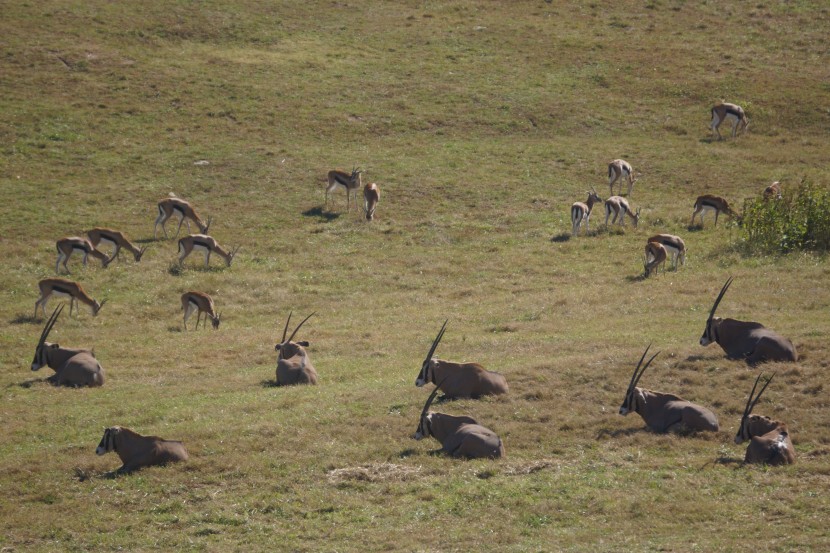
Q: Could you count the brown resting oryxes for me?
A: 8